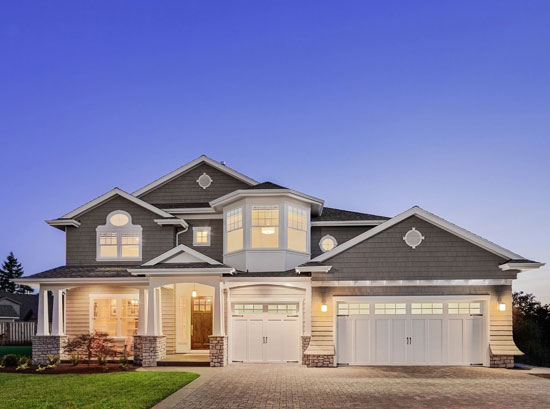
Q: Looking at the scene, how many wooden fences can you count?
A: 1